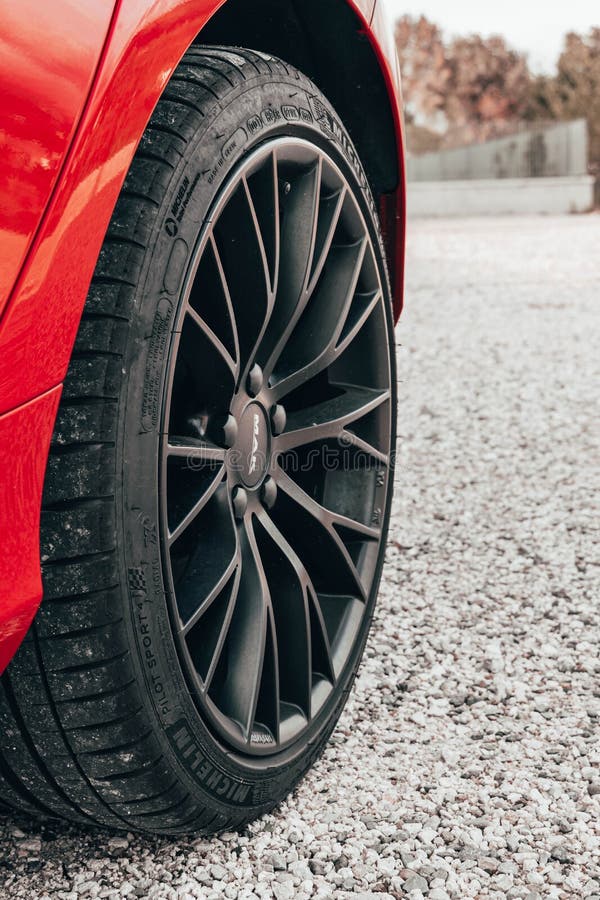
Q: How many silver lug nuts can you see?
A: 5